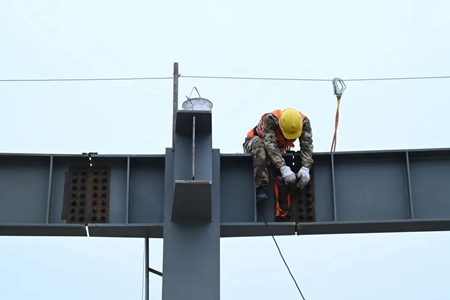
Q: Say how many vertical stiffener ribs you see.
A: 5